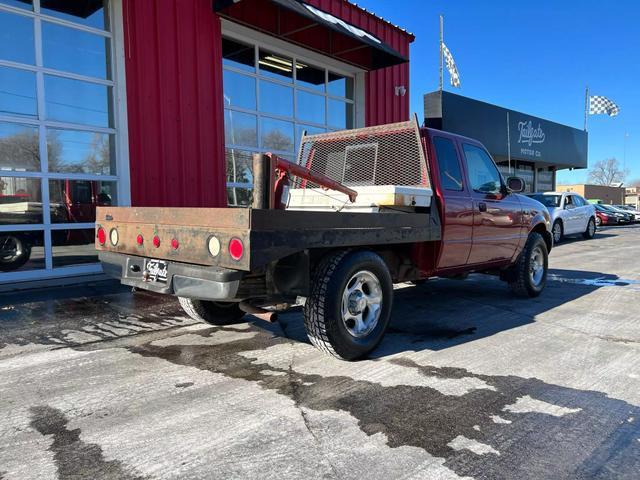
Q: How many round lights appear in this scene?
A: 7